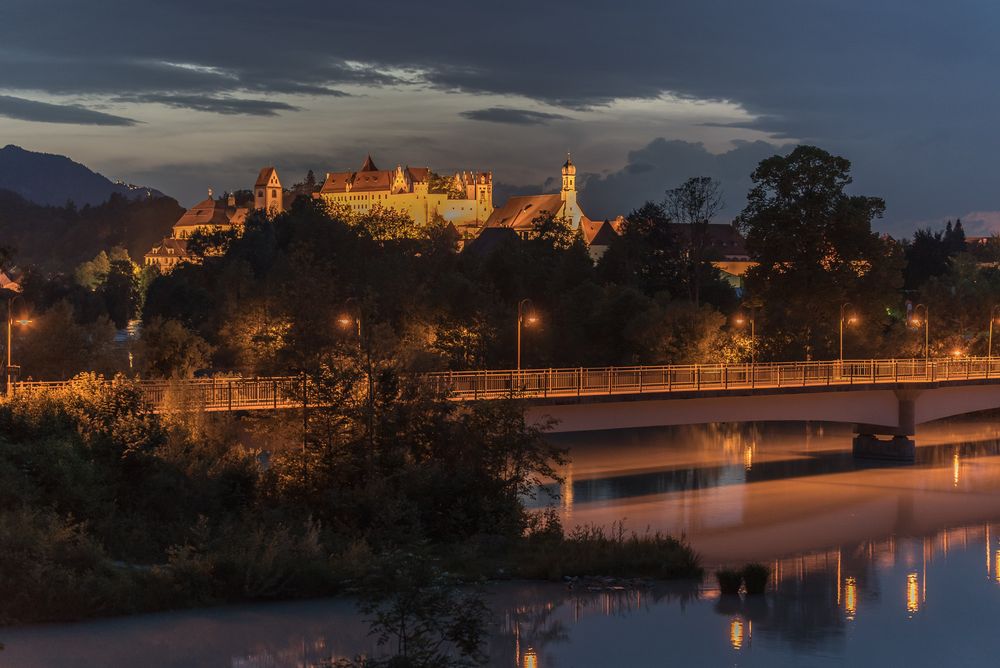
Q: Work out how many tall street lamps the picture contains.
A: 7